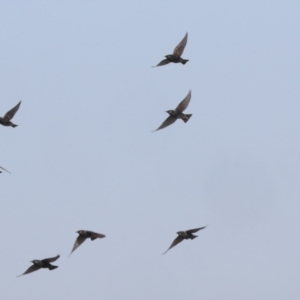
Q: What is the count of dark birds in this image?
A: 7